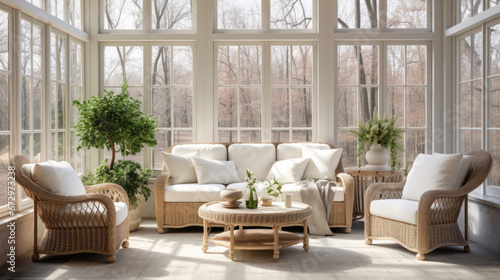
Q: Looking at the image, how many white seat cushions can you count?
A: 5